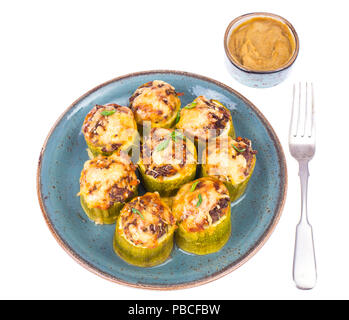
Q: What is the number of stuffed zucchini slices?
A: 8